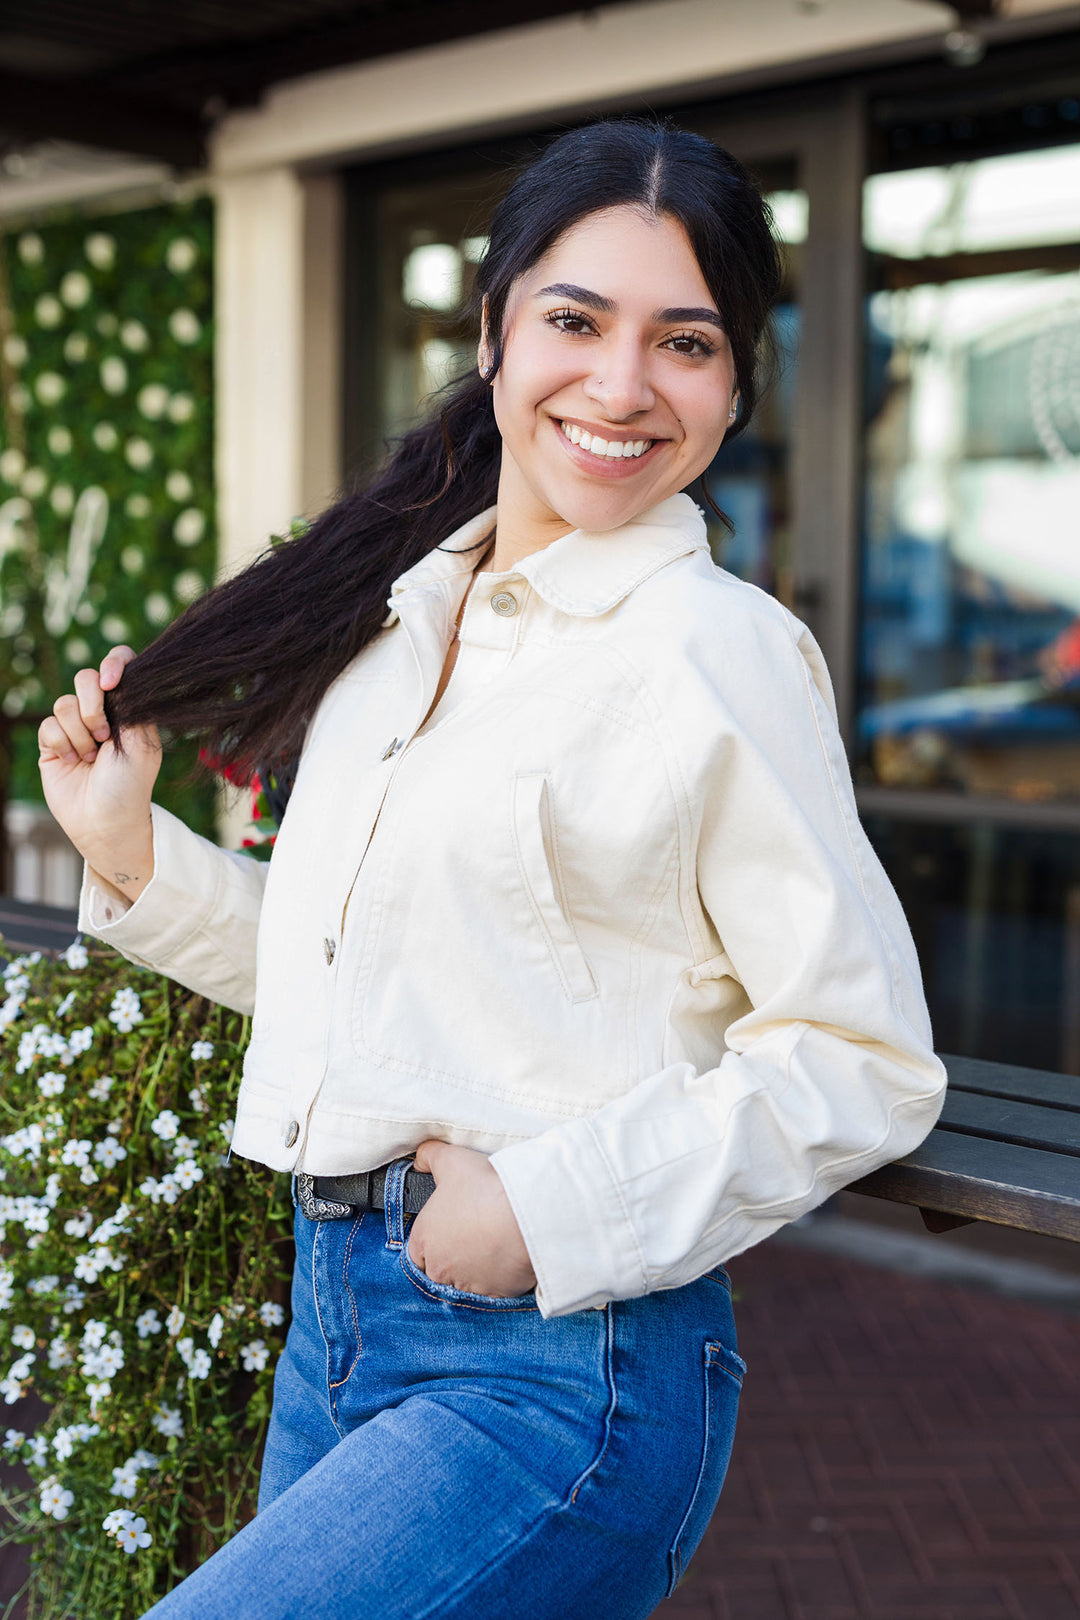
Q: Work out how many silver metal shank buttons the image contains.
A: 4